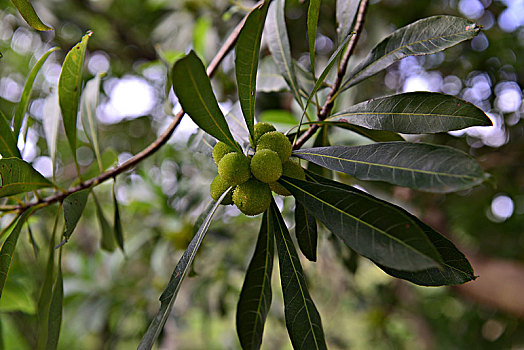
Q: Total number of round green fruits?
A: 8